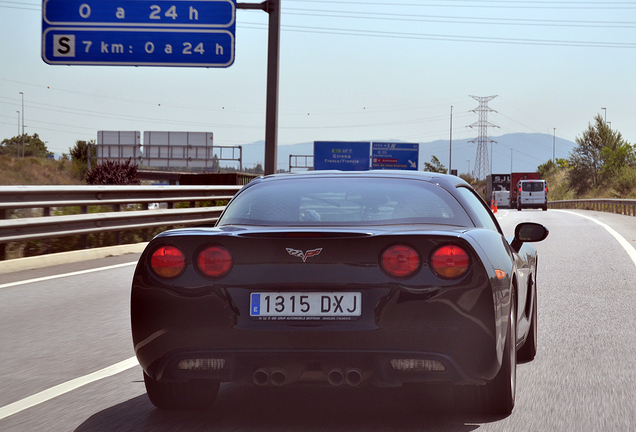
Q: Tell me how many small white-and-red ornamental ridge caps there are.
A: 0